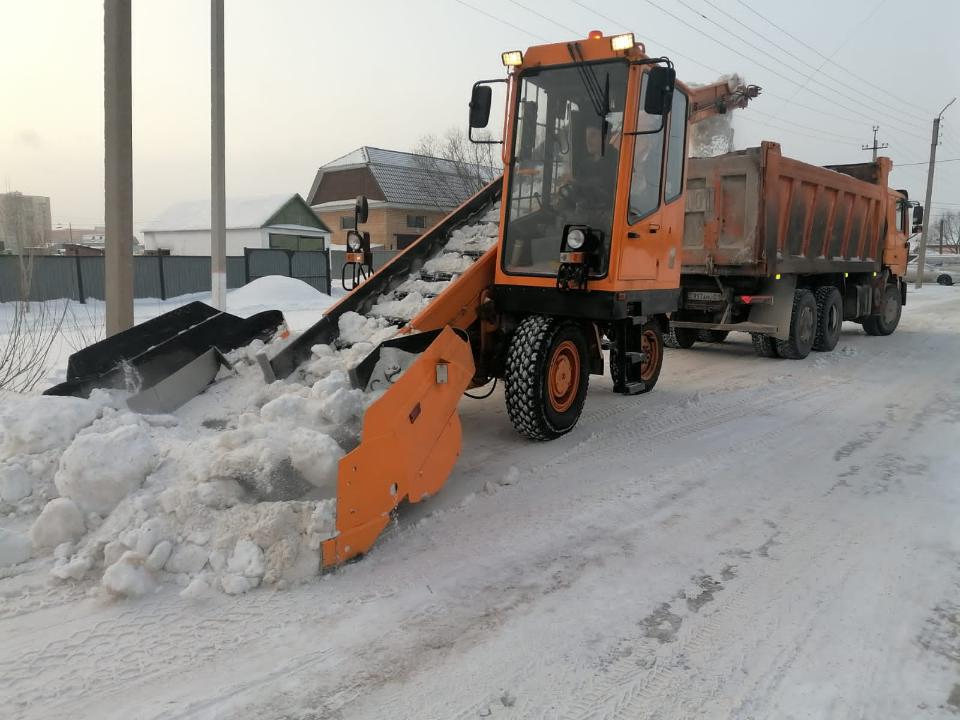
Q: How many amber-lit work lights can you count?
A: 2